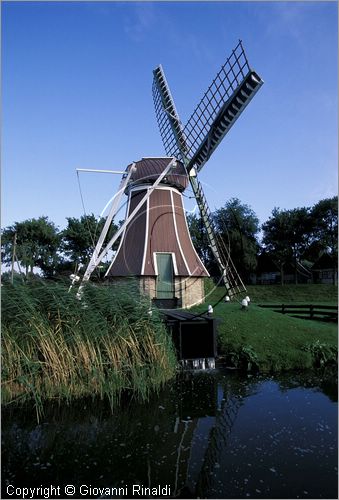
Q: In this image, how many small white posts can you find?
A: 4